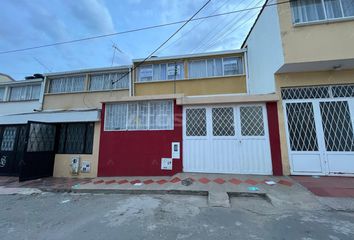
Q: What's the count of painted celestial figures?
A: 0